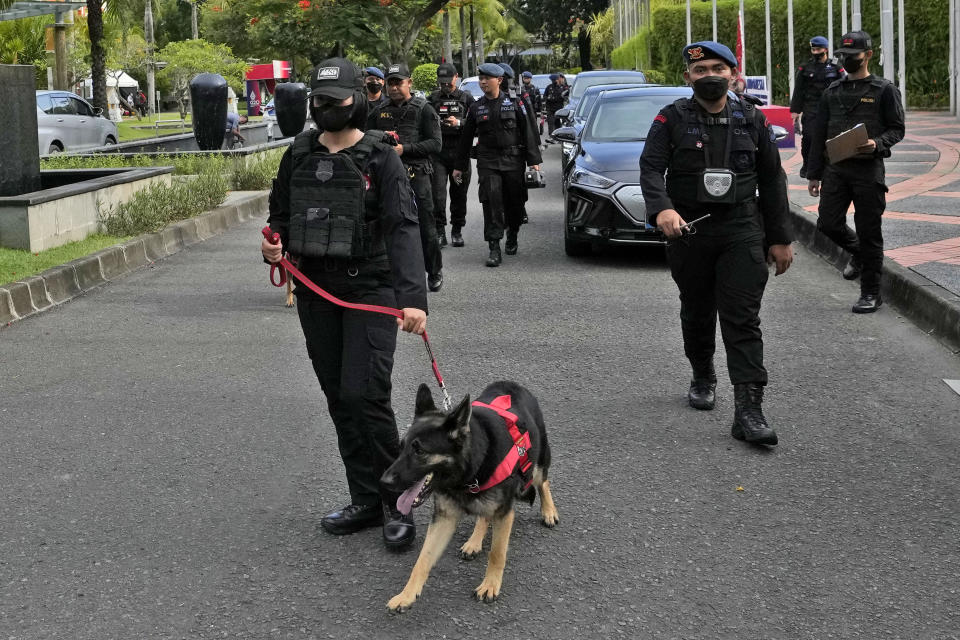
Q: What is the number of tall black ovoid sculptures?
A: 2